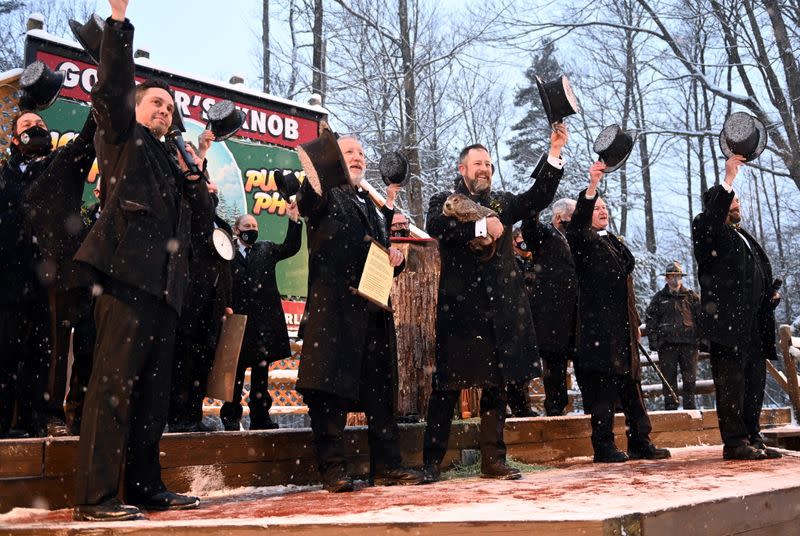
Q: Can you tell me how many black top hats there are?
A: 9